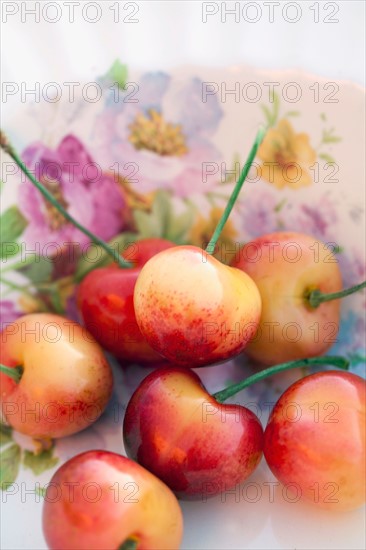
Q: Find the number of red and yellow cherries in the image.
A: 7